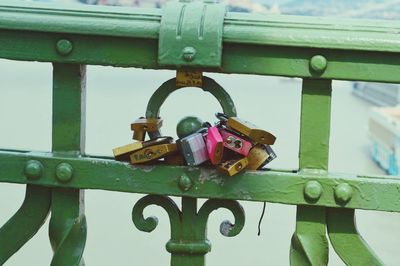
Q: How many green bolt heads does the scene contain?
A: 8